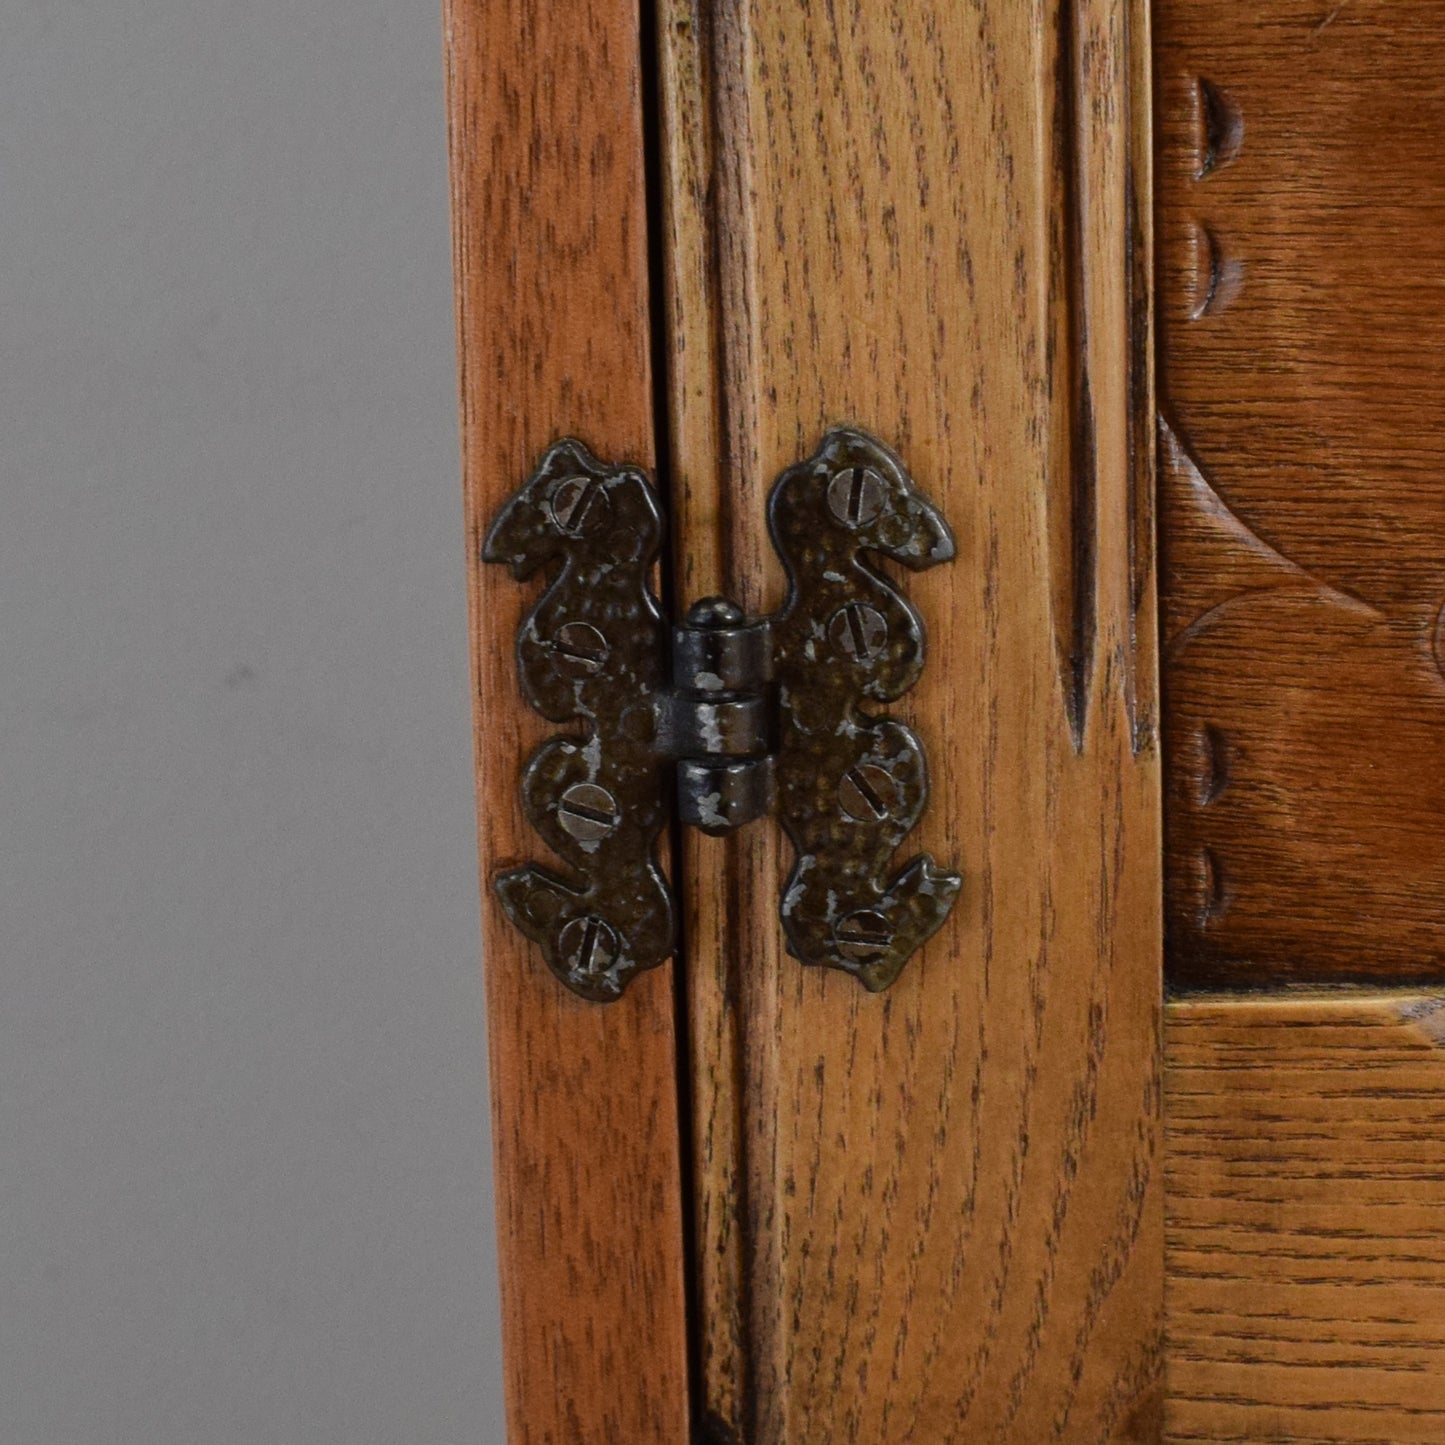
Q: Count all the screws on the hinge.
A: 8